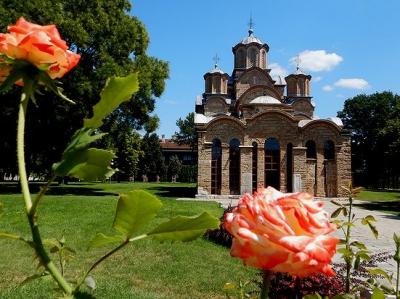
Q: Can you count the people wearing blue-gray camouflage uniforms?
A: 0